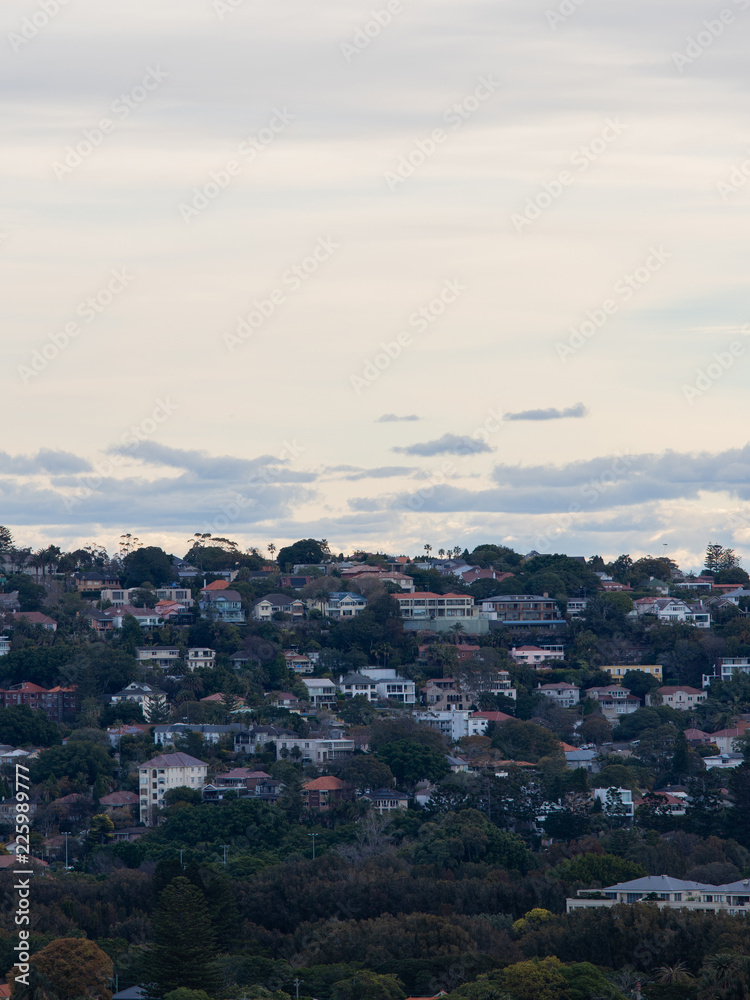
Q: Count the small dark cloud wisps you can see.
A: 3